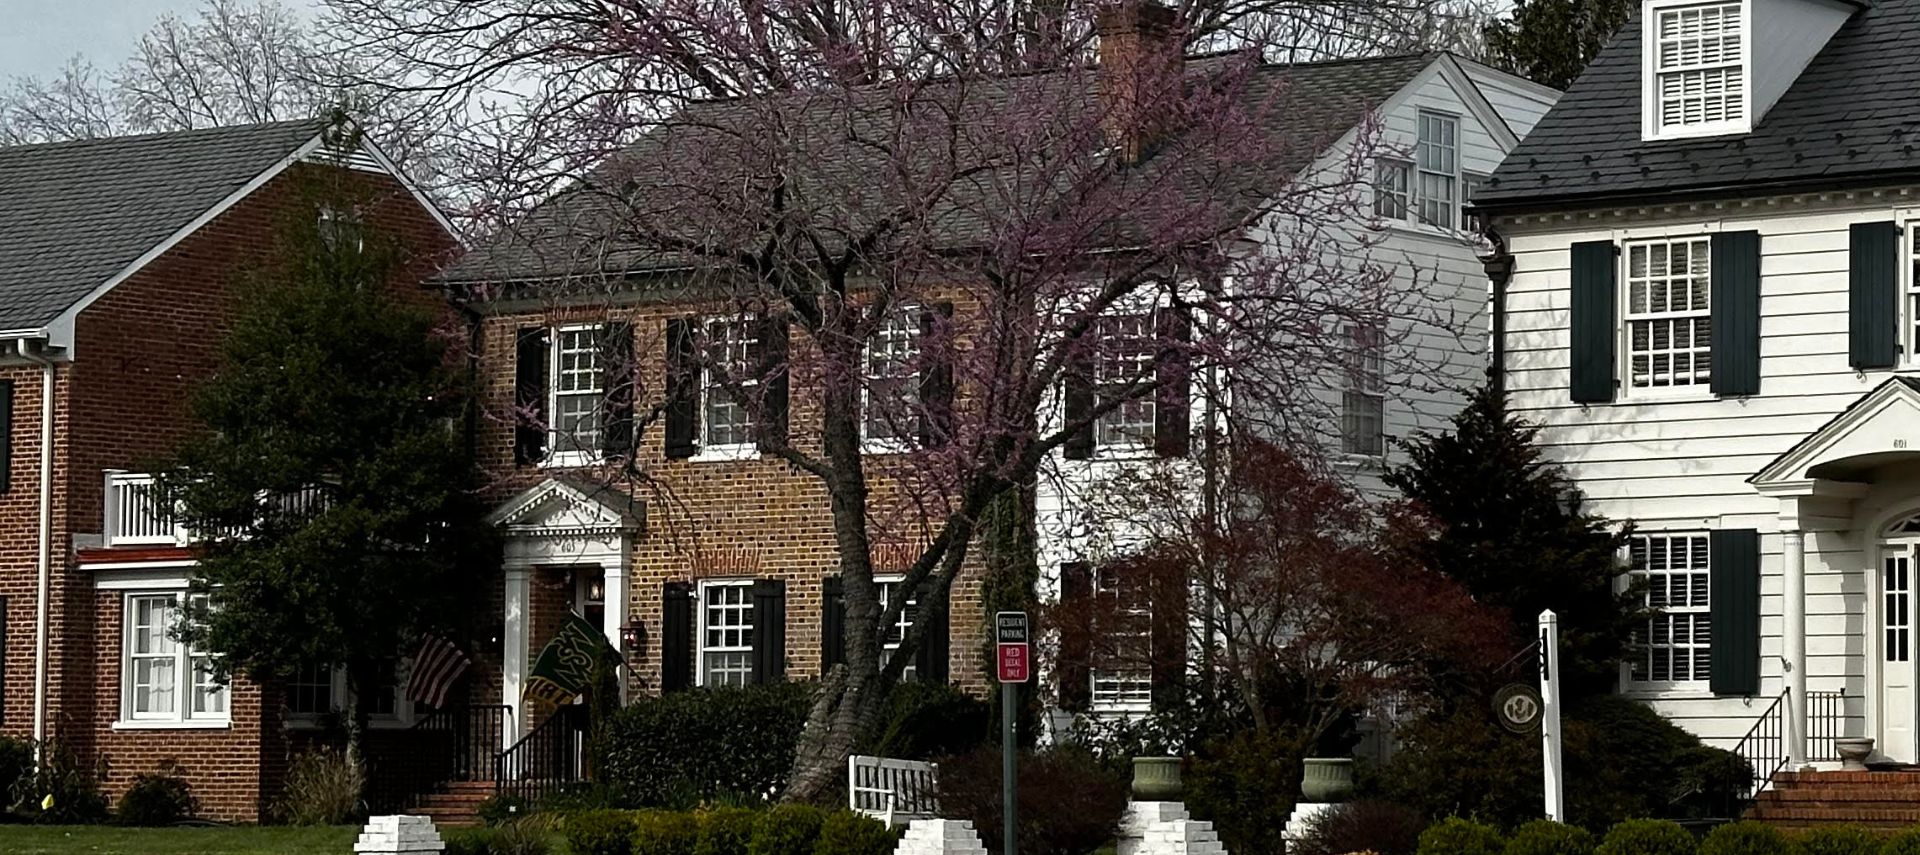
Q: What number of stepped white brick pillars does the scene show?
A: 5